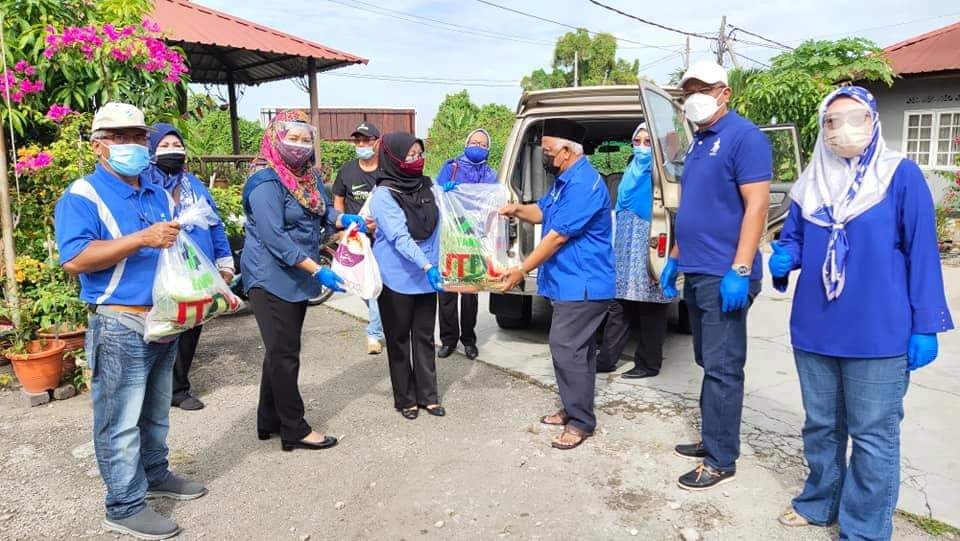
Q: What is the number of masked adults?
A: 10